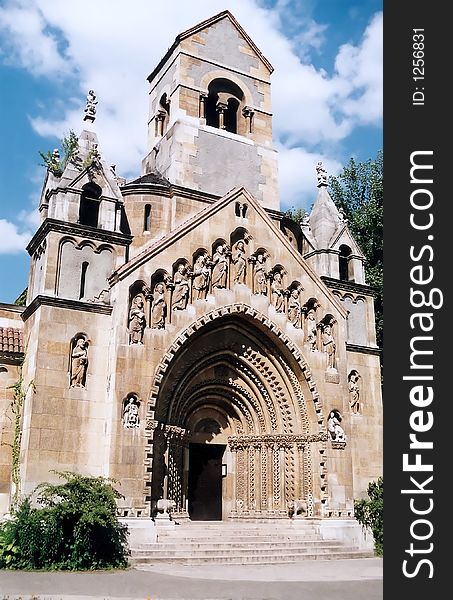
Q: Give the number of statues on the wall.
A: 15